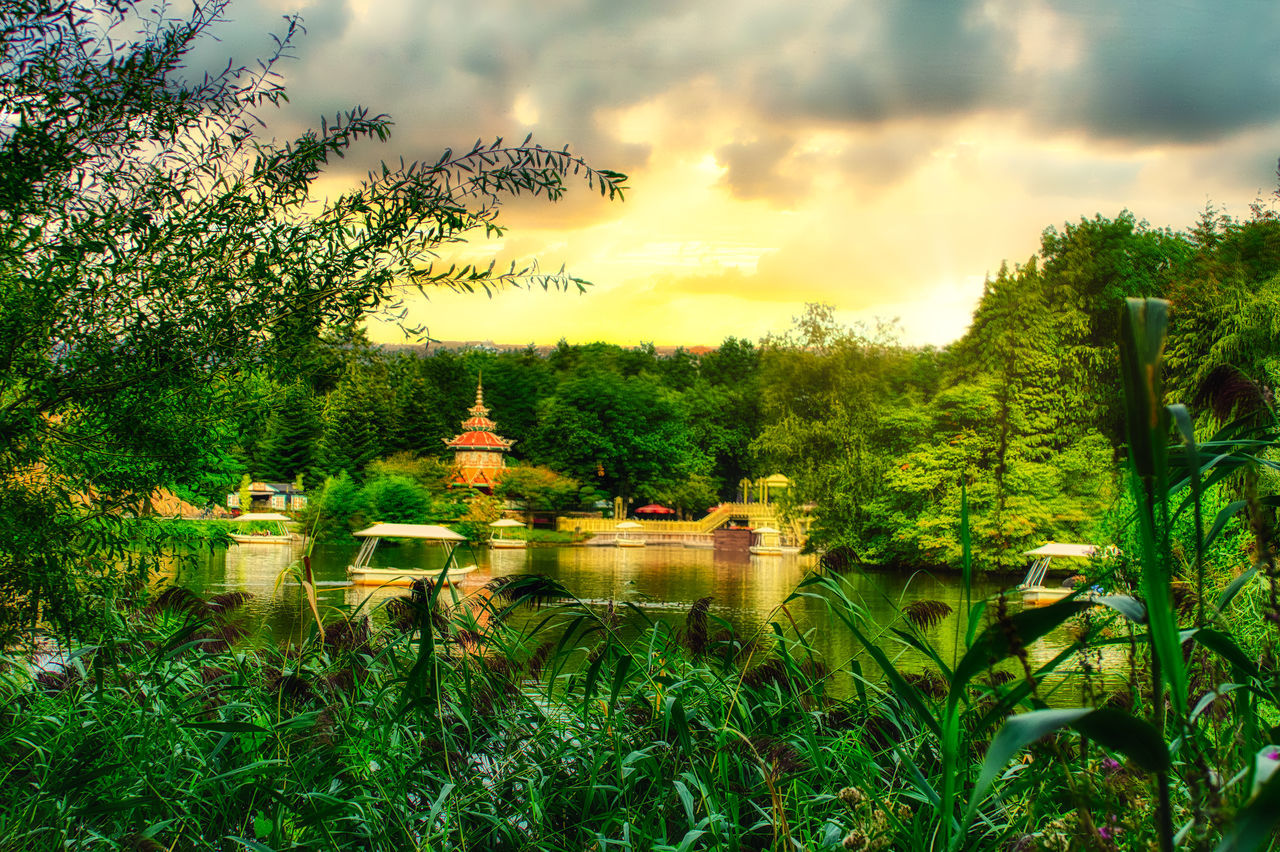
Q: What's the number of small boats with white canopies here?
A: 6